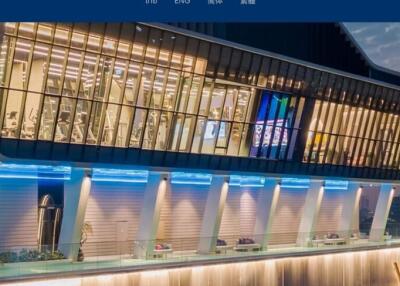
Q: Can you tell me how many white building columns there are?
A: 7